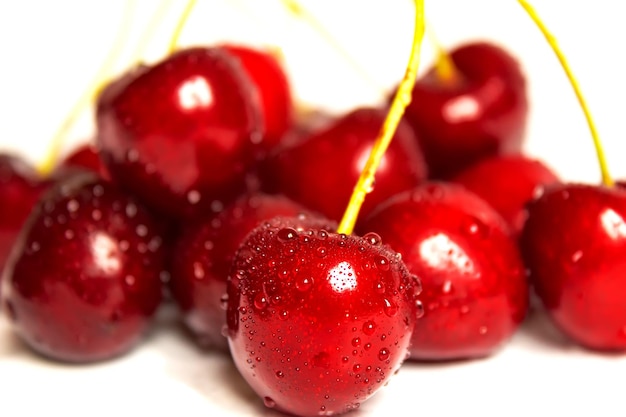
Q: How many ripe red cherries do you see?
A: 12